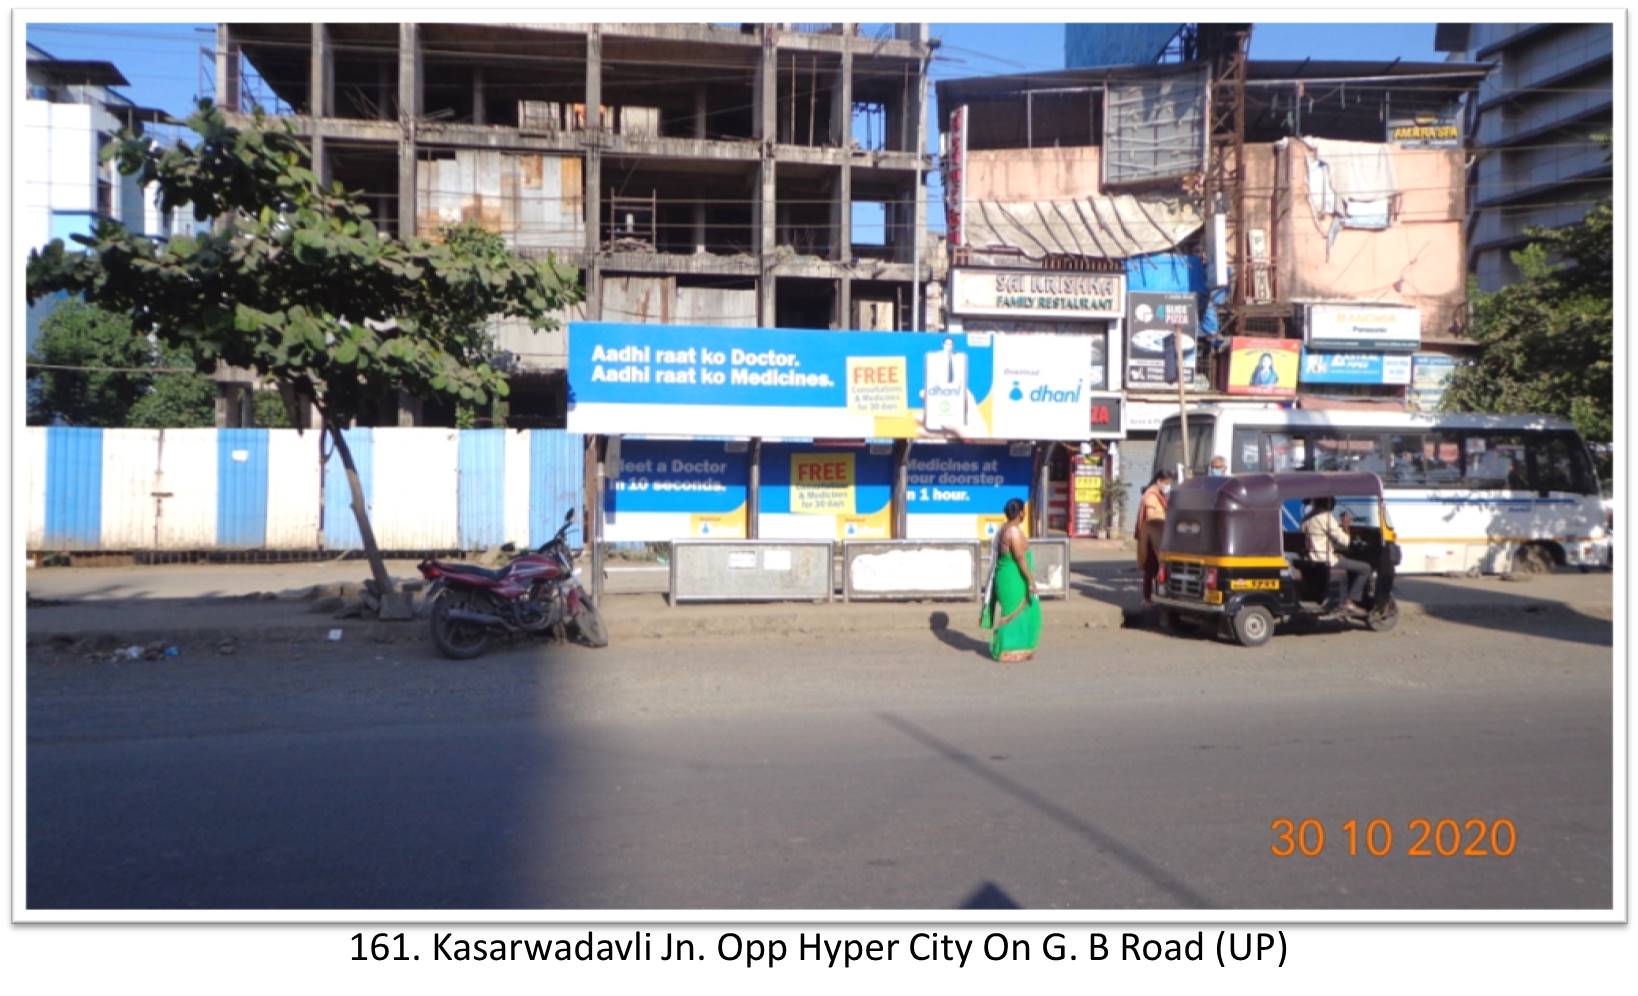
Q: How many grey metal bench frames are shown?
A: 3